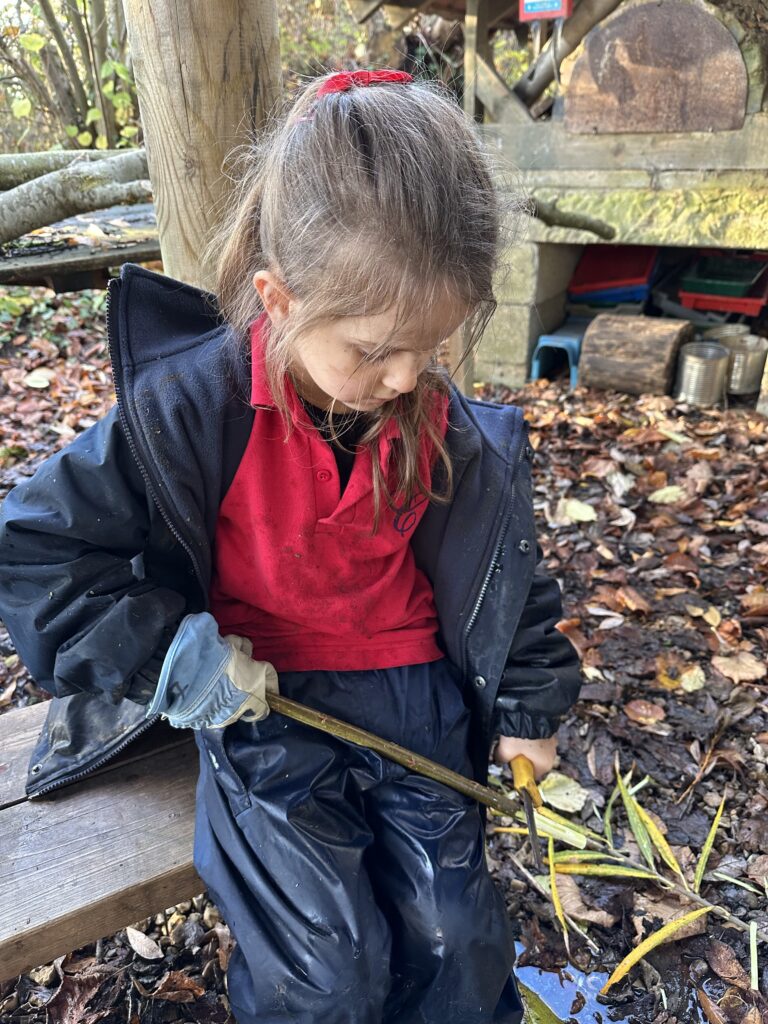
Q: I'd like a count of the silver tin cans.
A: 3